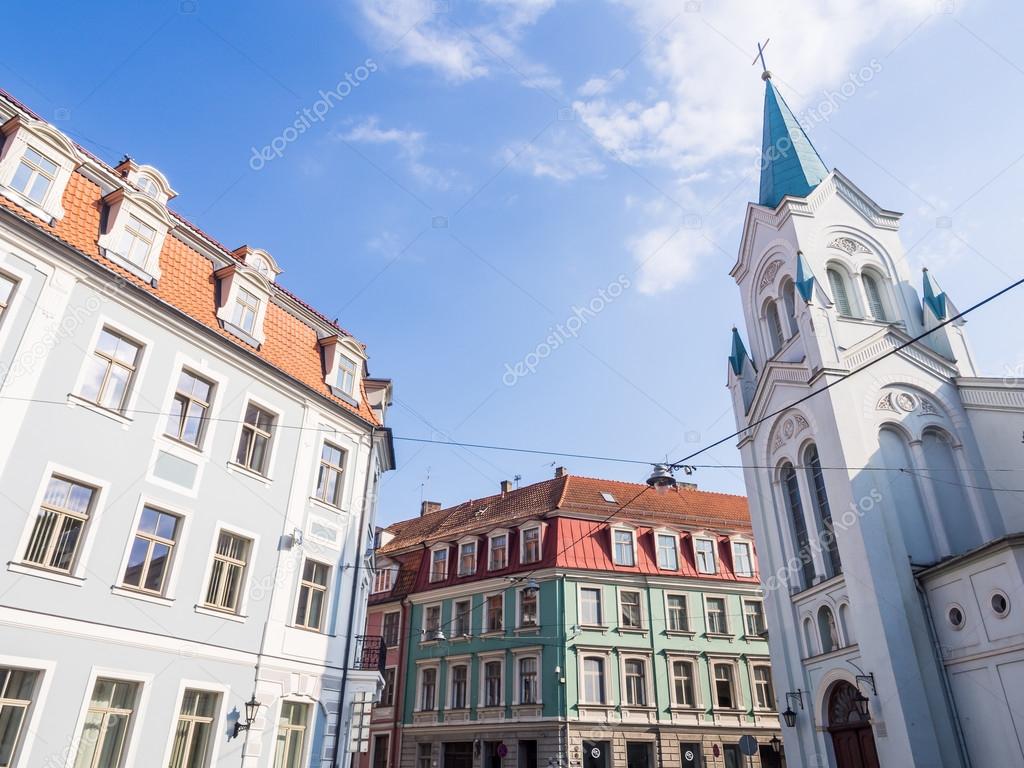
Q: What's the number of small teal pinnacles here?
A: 3